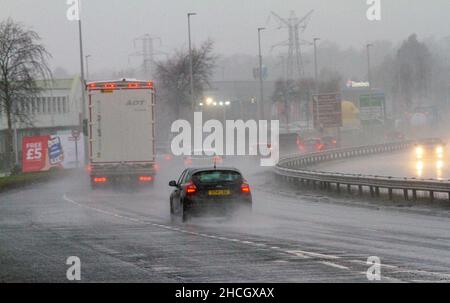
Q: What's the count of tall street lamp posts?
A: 6